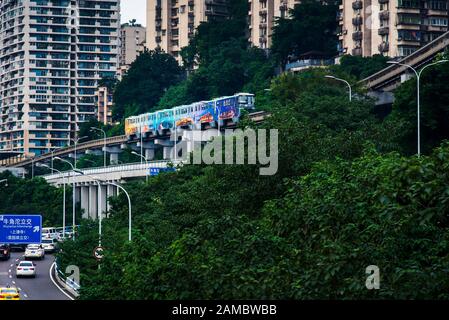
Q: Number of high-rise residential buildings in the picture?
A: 5